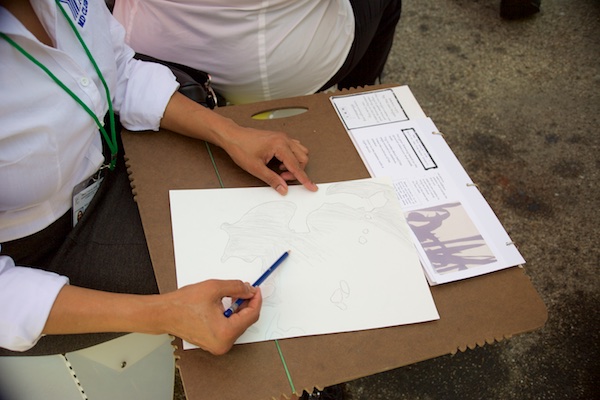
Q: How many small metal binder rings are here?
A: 3